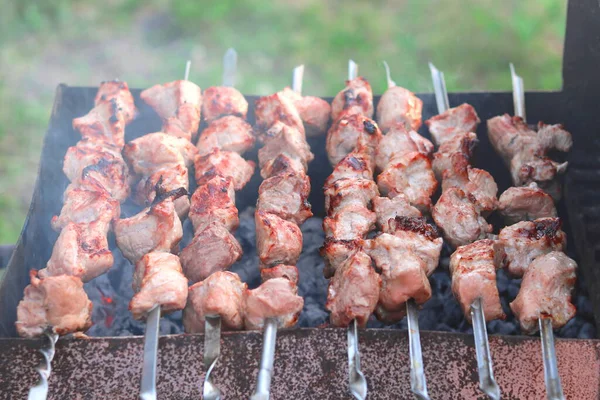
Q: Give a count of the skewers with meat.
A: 8